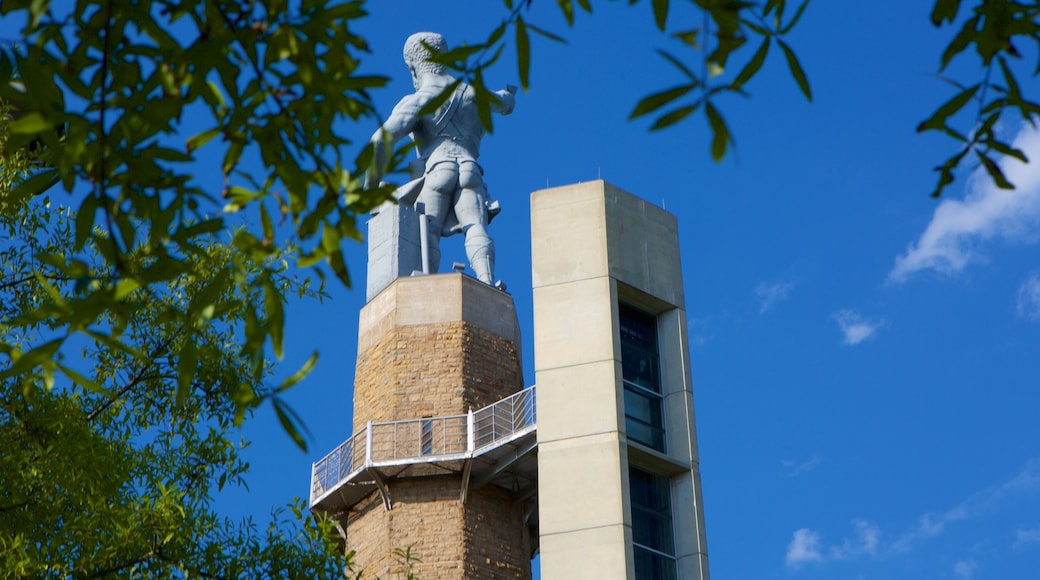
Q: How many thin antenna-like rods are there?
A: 3